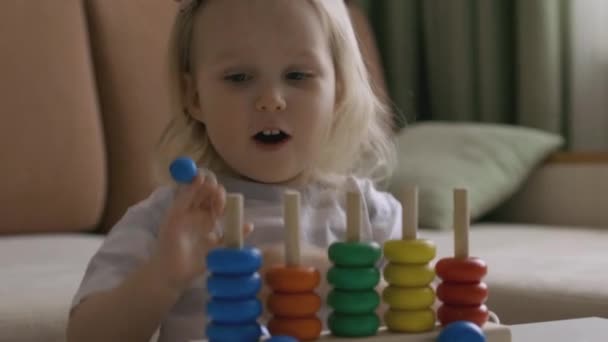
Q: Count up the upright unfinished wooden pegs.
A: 5